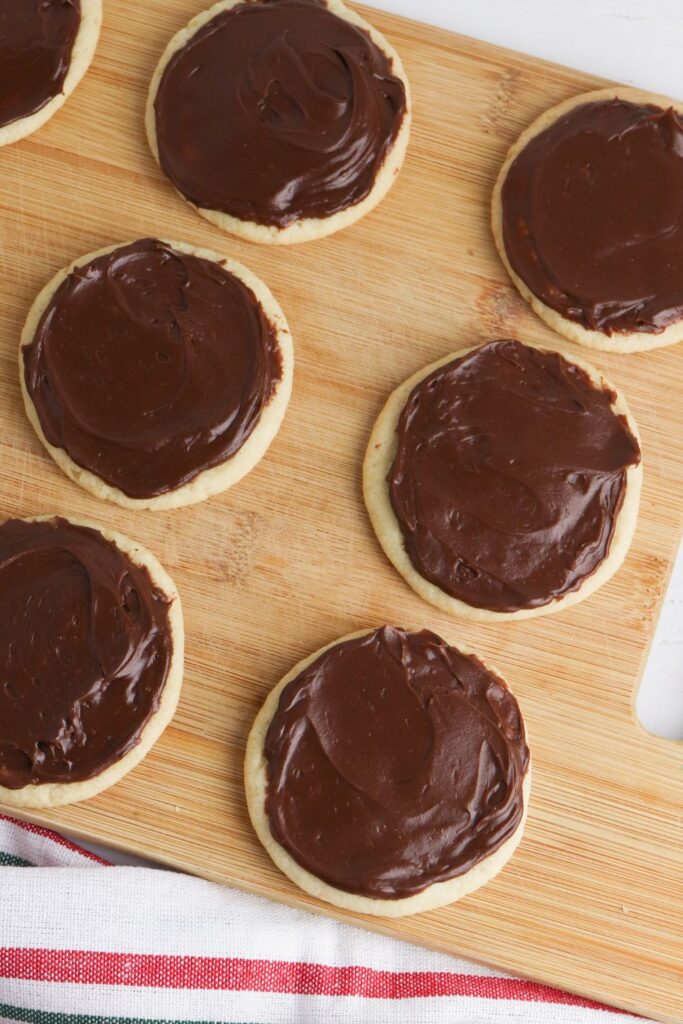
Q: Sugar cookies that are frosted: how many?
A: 7